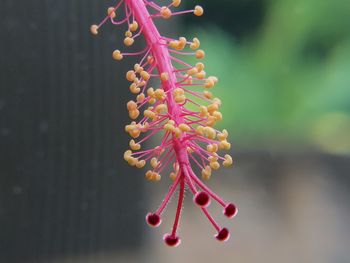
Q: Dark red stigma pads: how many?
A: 5